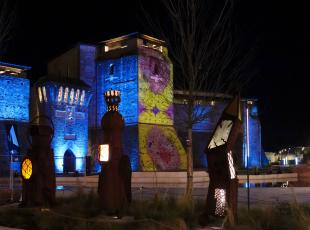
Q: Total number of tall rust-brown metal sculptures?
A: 3